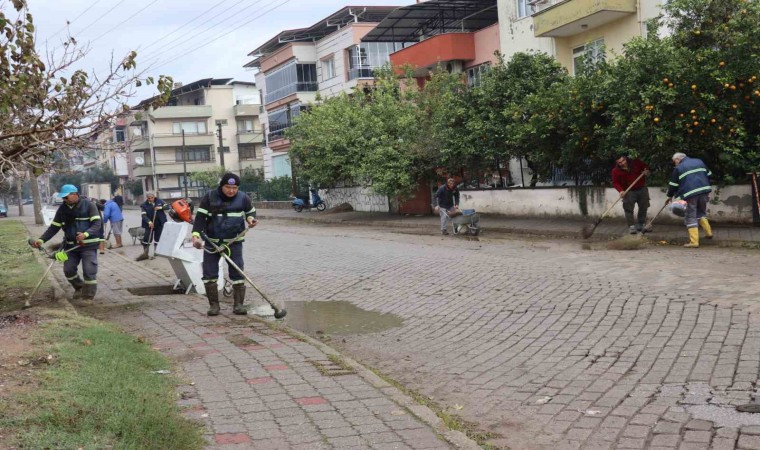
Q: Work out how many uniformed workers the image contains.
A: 4